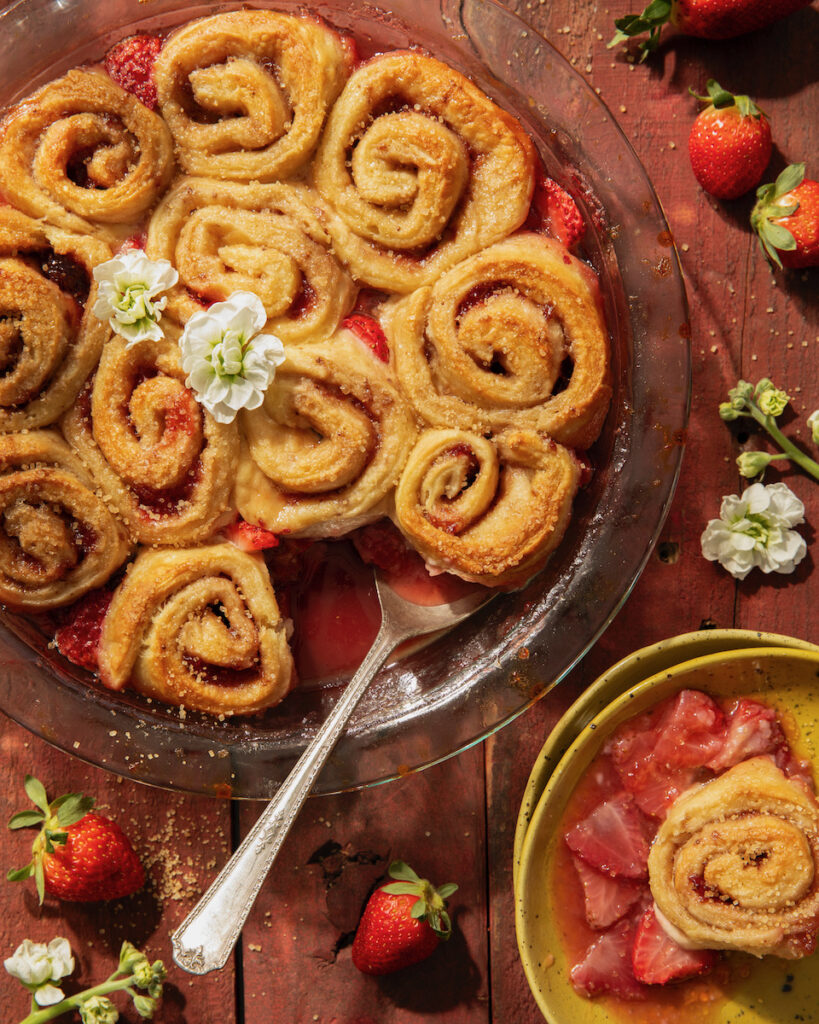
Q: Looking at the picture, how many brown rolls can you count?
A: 12